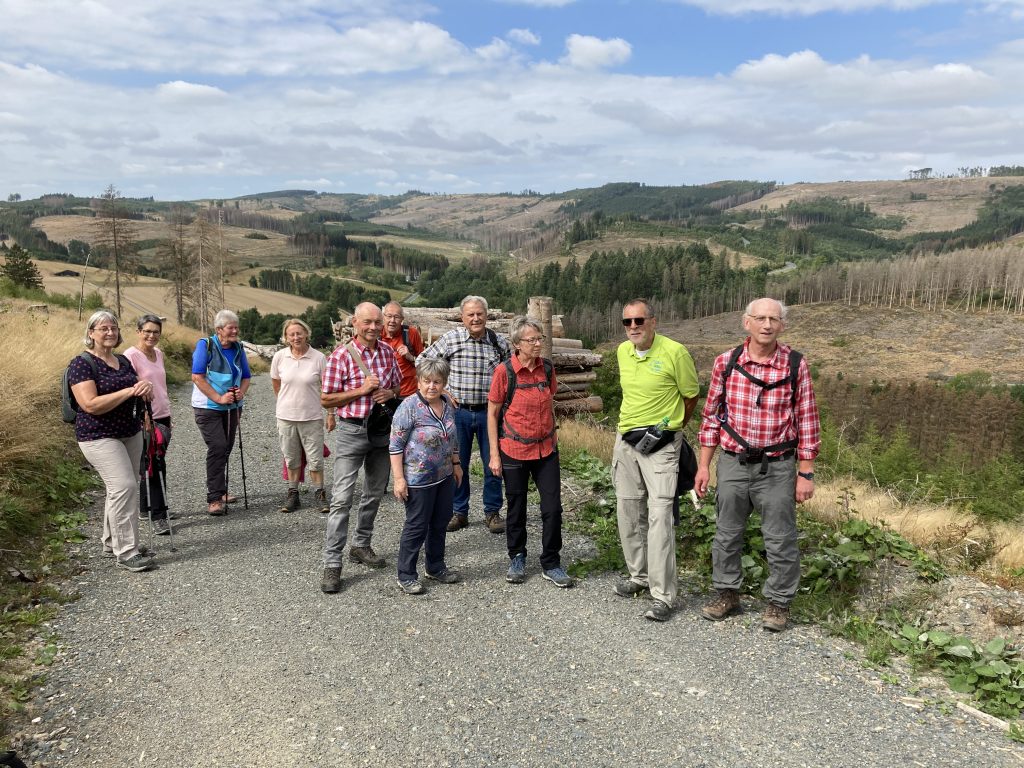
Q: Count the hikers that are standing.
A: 11